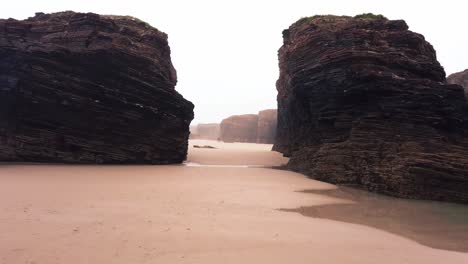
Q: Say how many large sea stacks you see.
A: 2